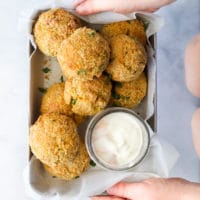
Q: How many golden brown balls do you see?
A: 9